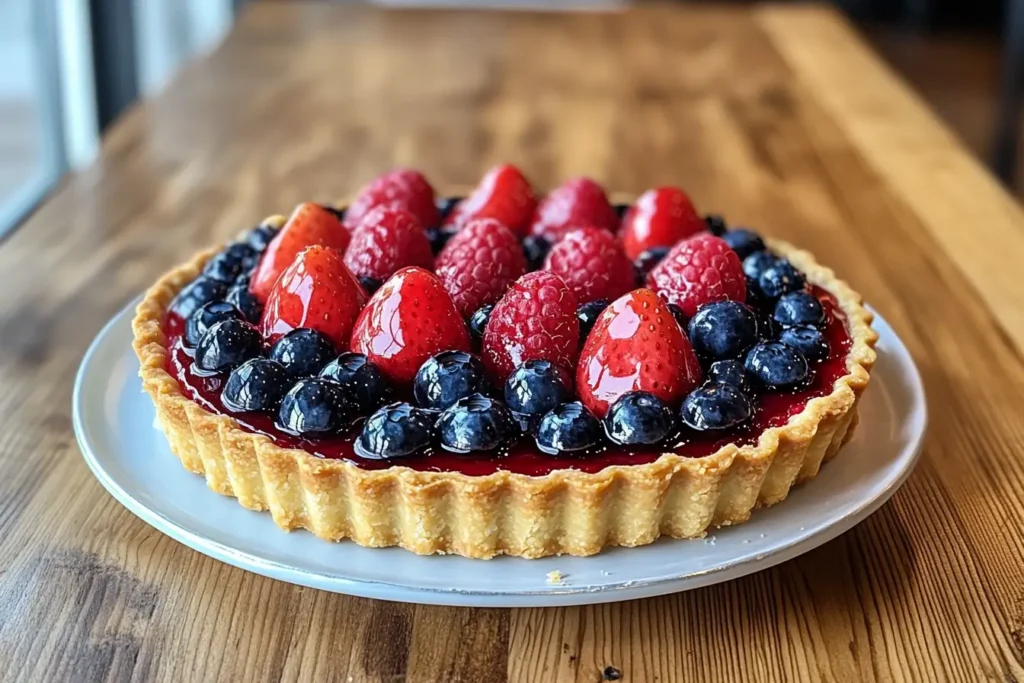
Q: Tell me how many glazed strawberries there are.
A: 6